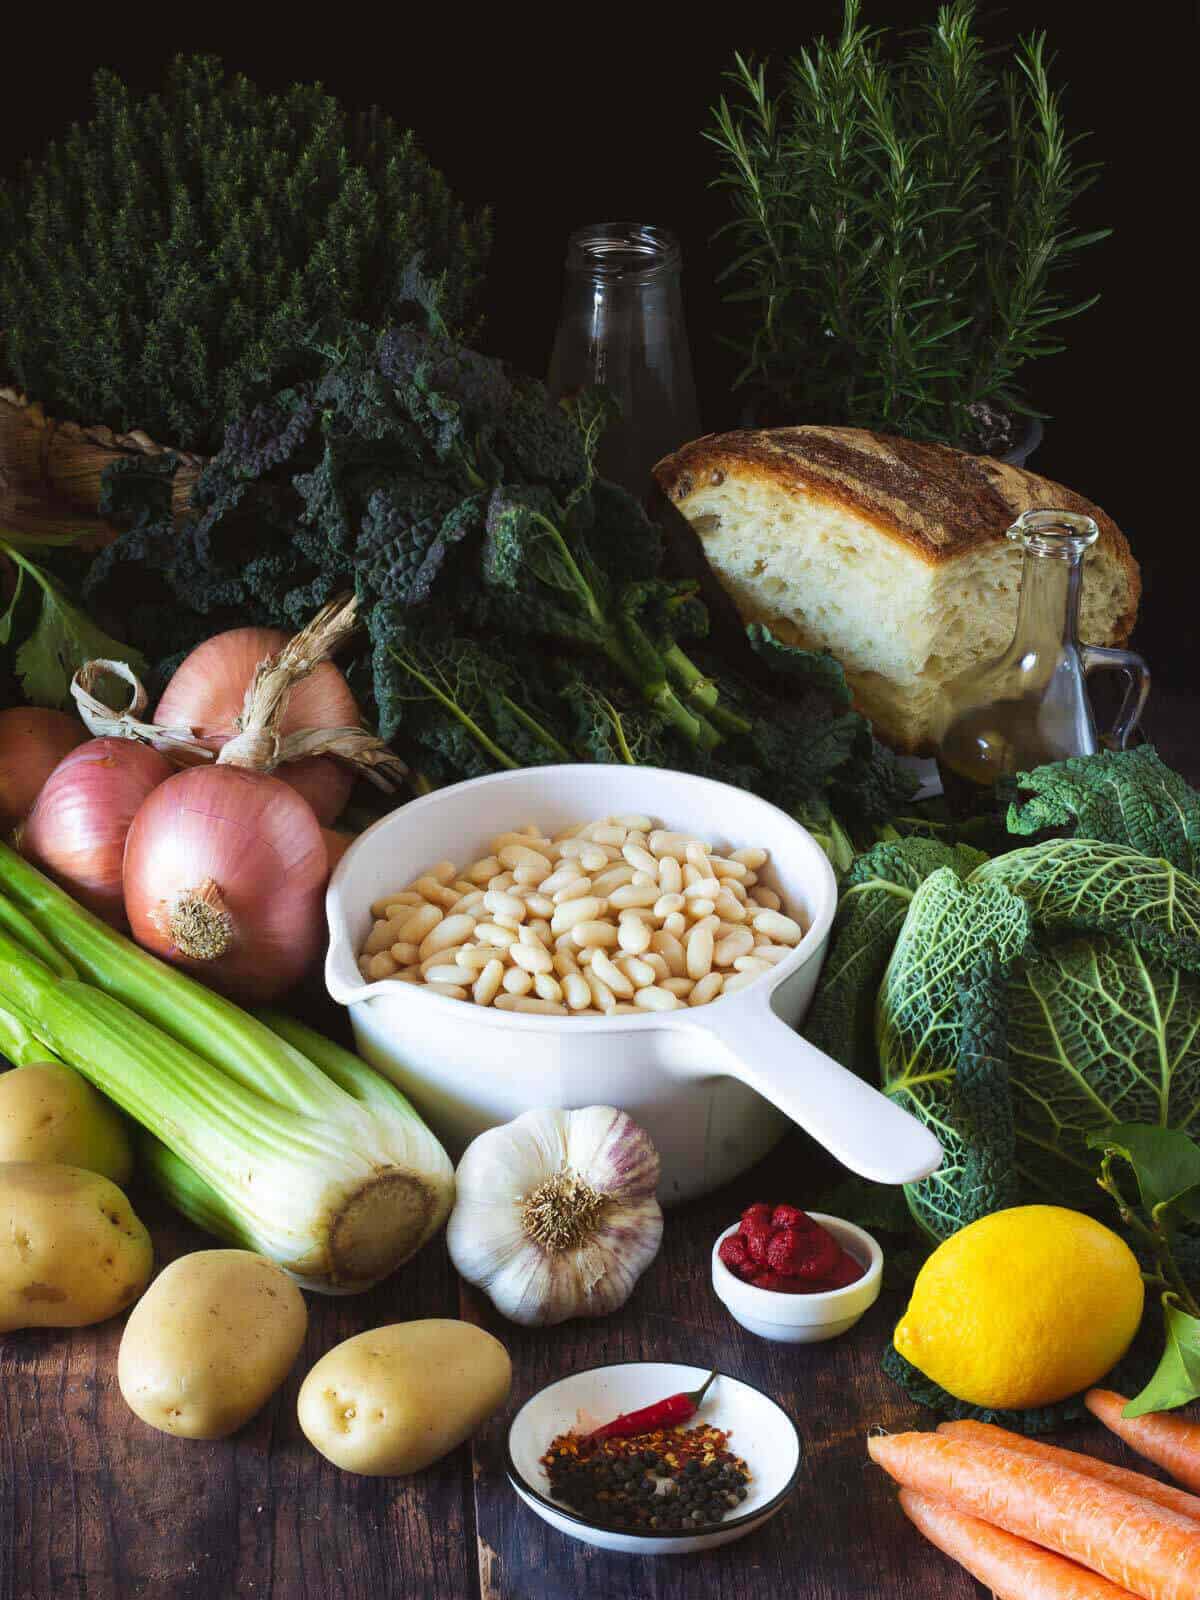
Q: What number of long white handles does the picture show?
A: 1